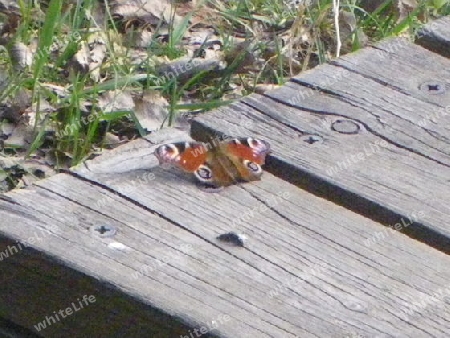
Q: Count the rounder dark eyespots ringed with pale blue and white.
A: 2